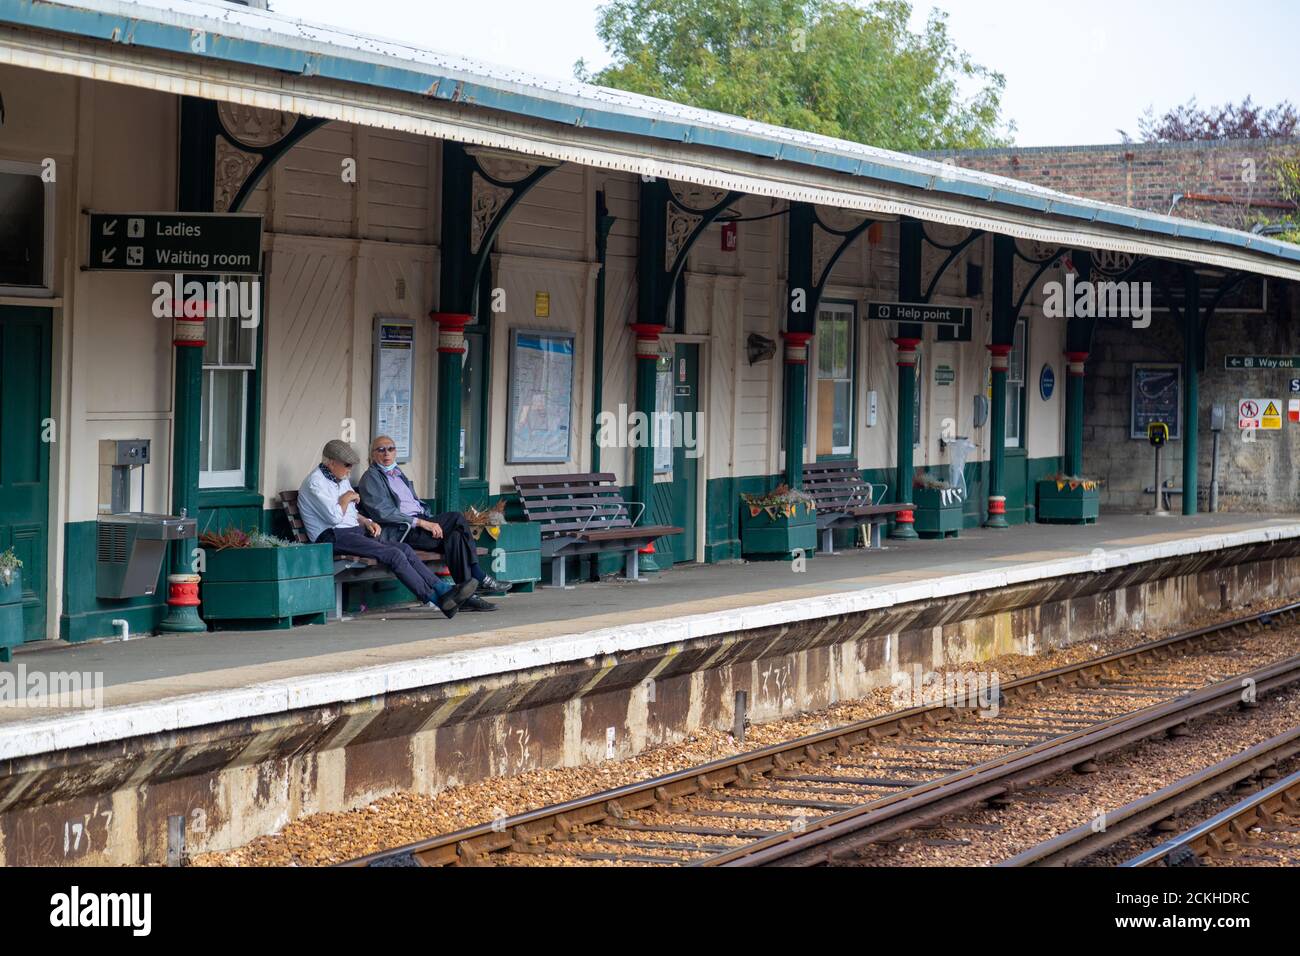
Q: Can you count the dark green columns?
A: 8